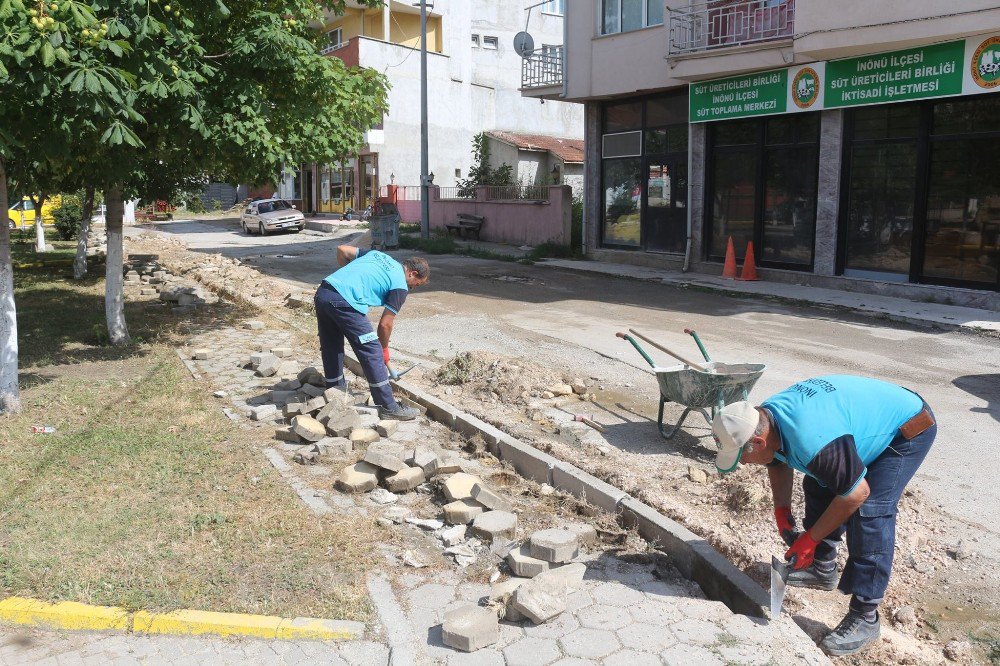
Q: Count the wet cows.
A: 0